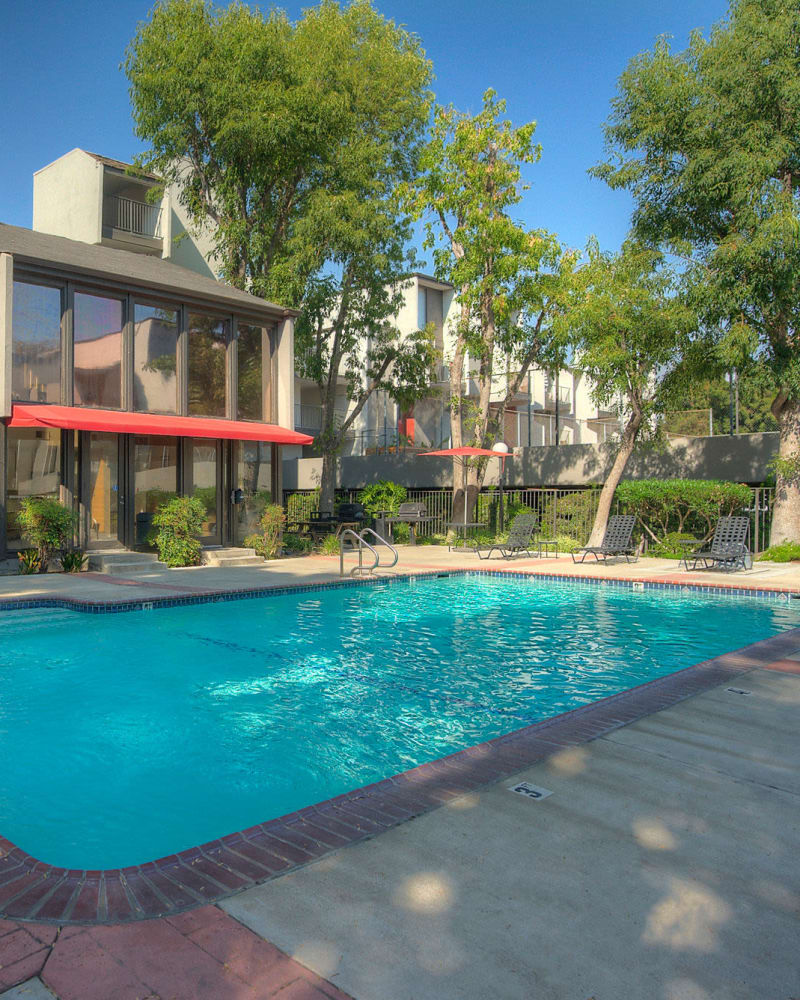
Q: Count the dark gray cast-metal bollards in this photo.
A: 0